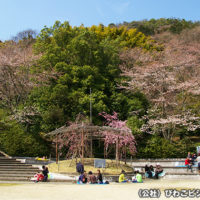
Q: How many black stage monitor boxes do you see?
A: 0